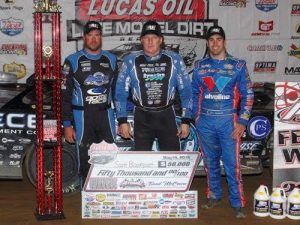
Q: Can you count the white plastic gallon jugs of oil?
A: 3